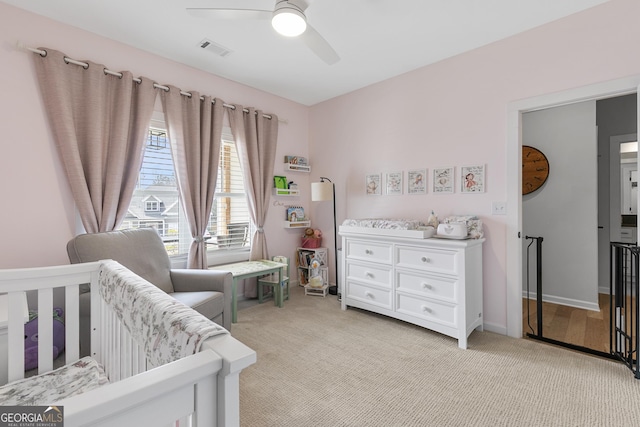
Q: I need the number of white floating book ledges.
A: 3